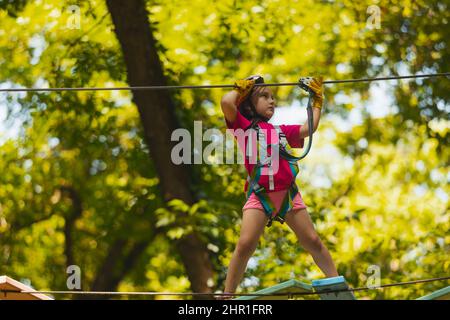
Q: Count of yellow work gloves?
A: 2